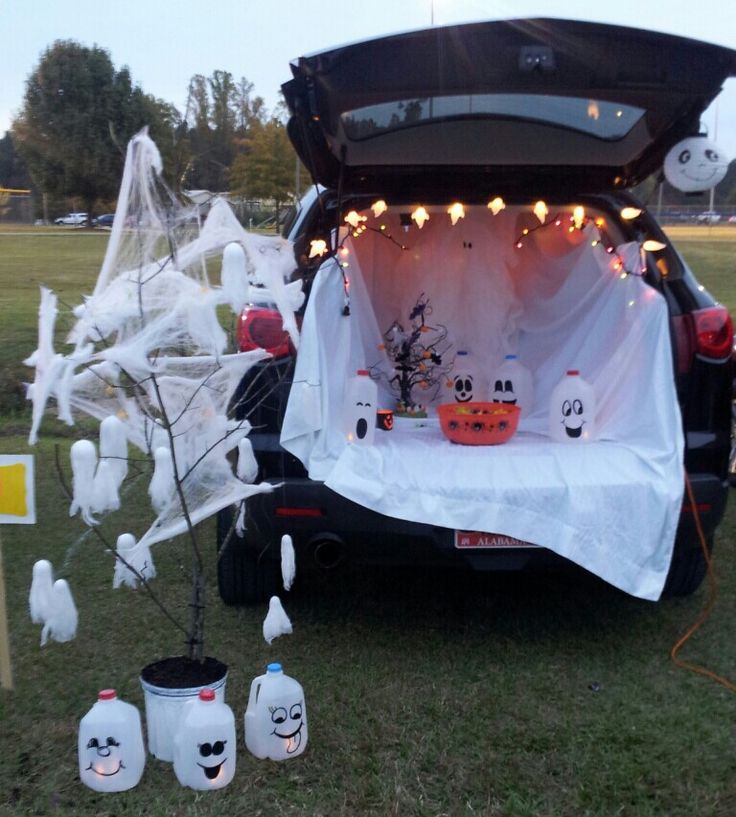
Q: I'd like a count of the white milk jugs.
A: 7